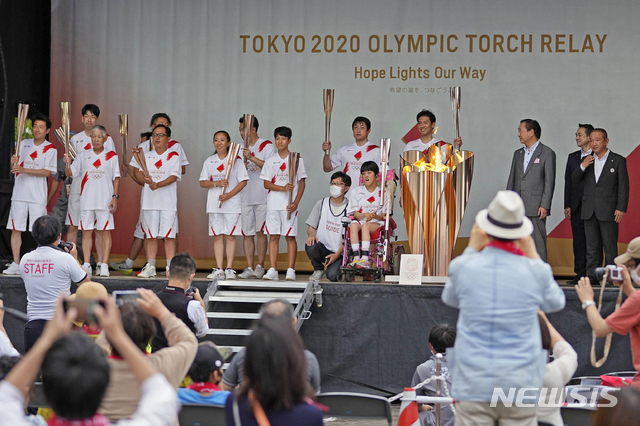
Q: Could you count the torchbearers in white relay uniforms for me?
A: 12